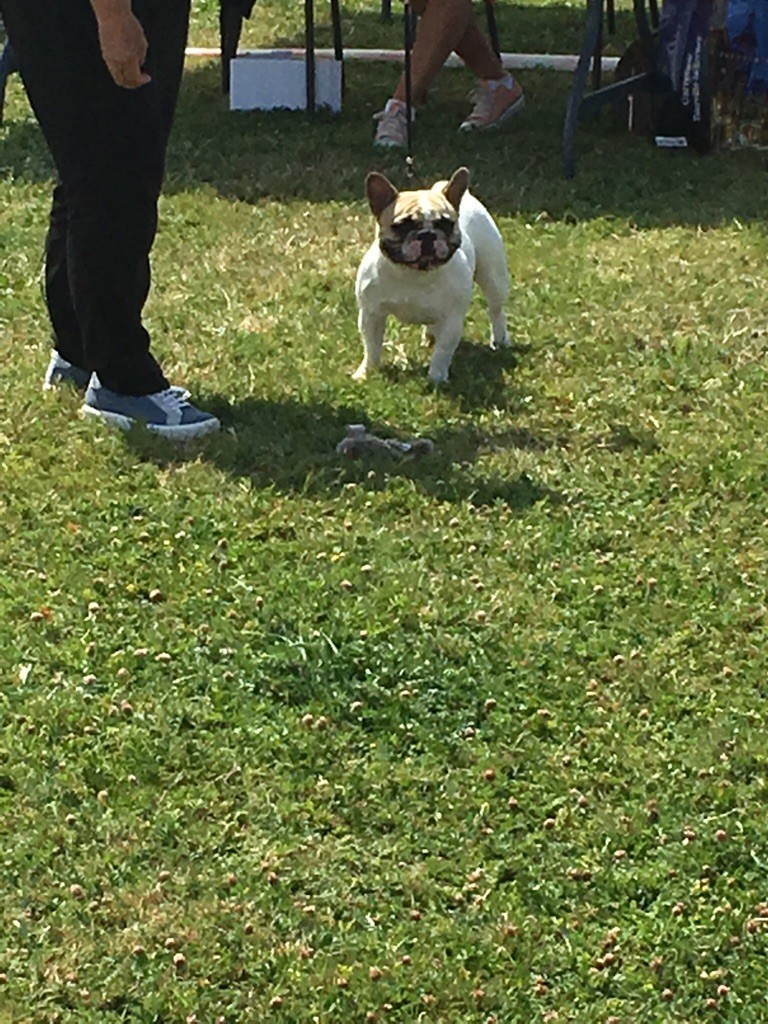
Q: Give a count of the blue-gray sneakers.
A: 2